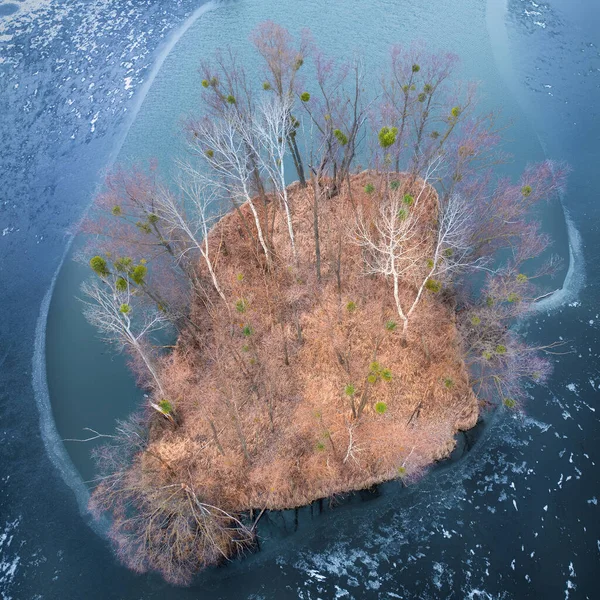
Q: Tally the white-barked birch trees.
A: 5